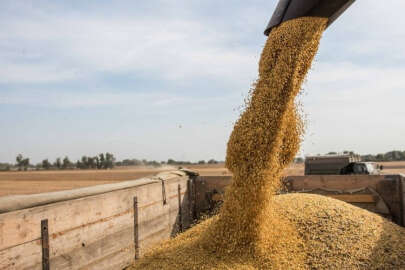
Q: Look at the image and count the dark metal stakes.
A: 3